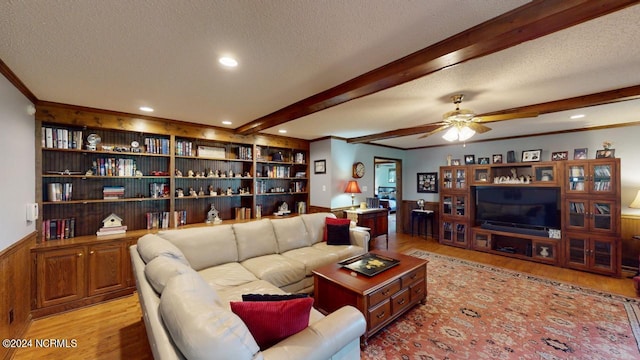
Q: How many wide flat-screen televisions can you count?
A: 1